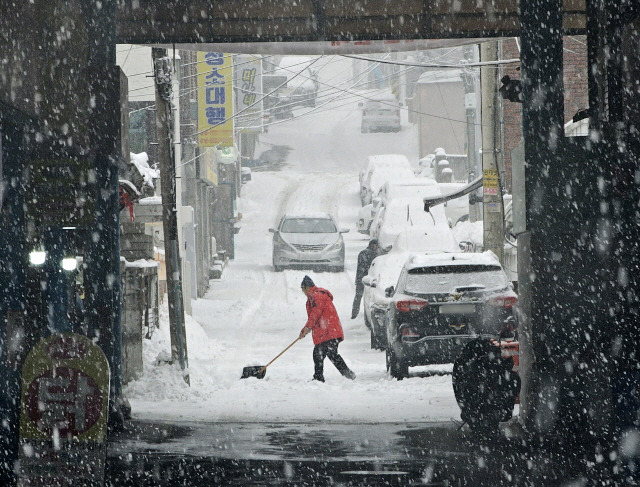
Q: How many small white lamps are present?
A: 2